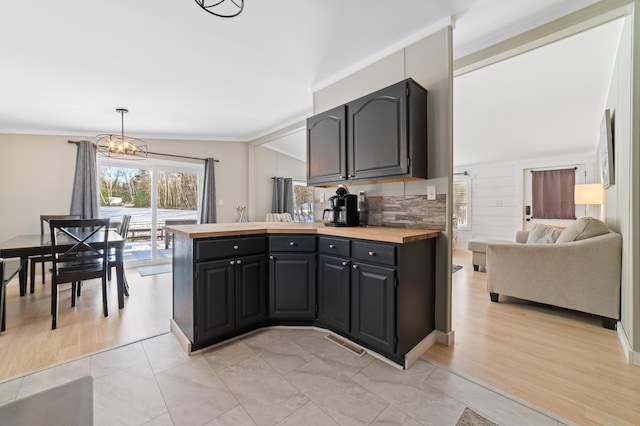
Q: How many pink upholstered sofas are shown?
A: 0